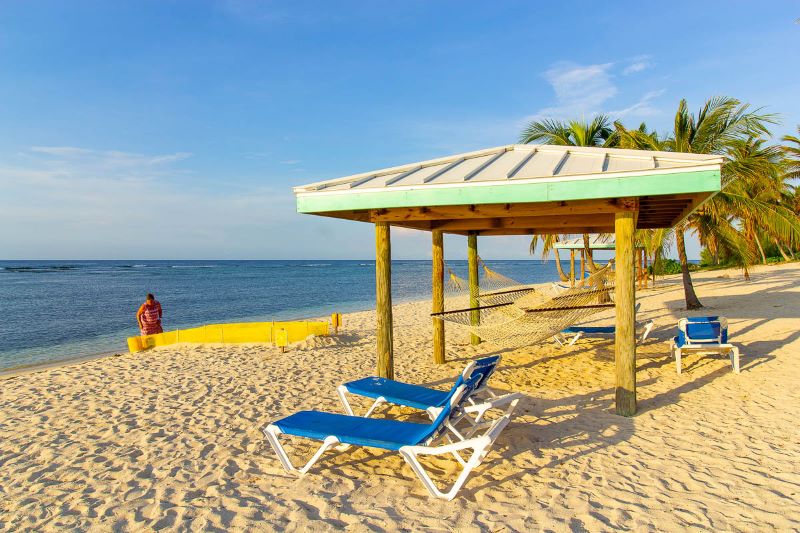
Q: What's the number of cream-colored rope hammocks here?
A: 2